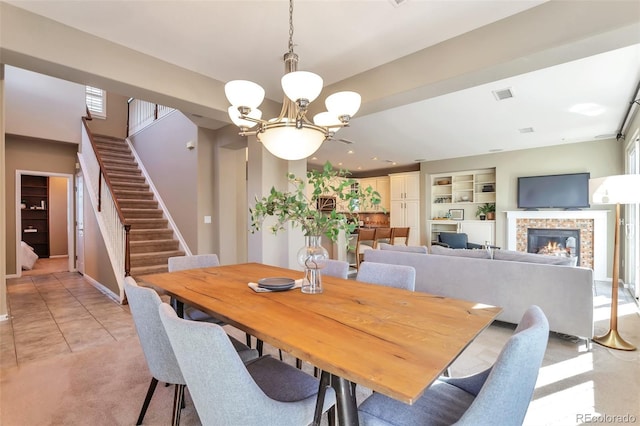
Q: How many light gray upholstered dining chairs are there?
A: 6